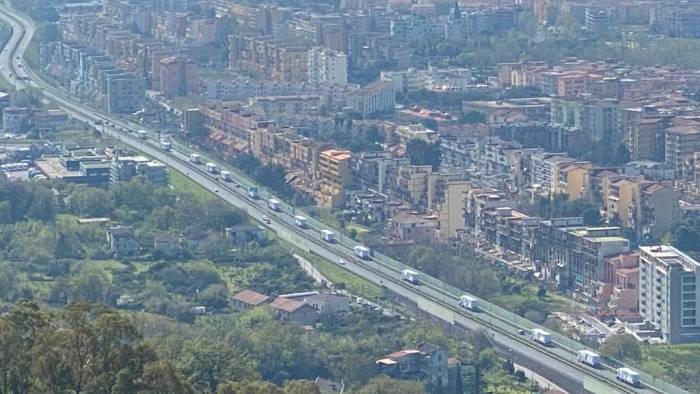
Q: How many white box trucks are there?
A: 14